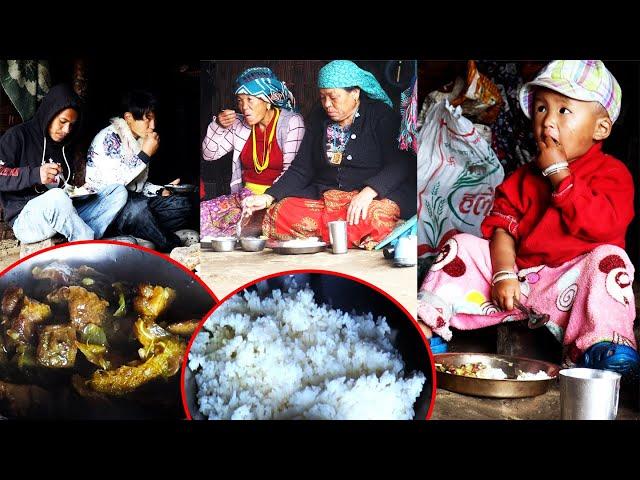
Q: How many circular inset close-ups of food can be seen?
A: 2